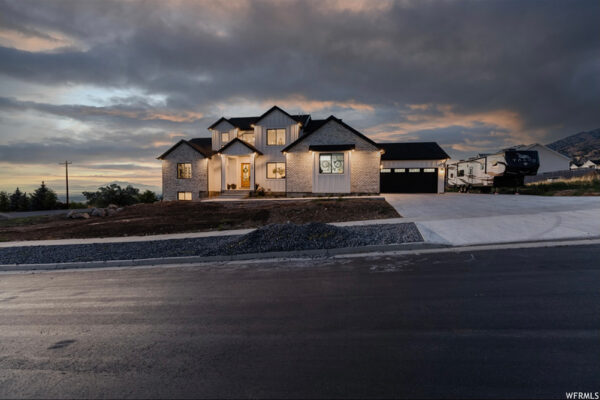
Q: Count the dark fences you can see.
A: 1